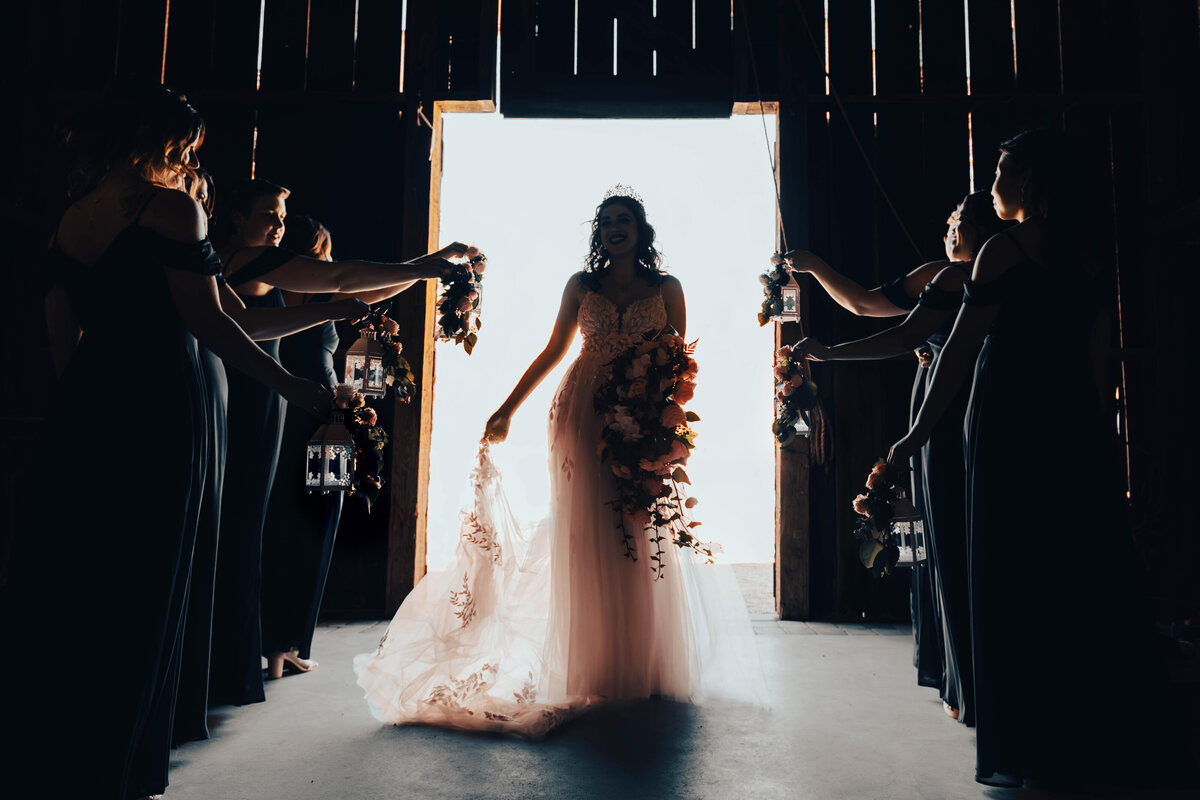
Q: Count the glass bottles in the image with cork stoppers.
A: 0